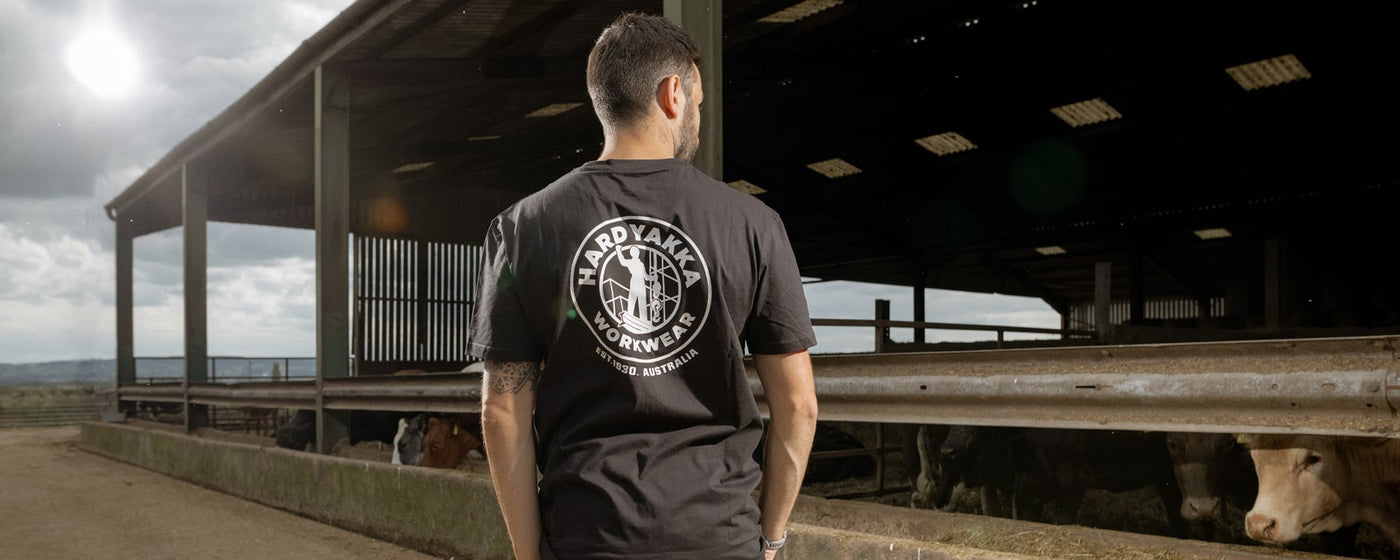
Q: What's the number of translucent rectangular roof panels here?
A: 11